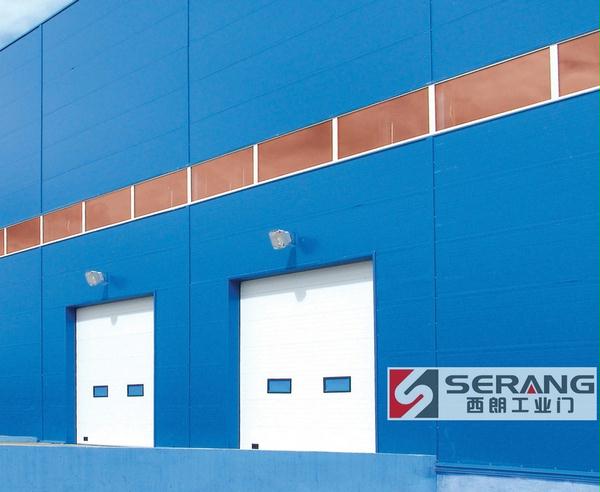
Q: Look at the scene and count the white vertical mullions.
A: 9